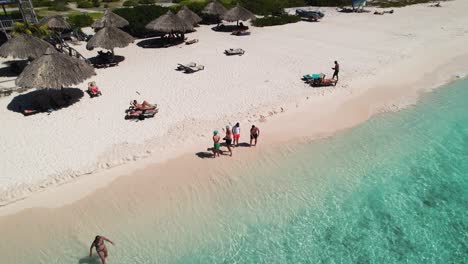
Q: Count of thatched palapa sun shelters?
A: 9